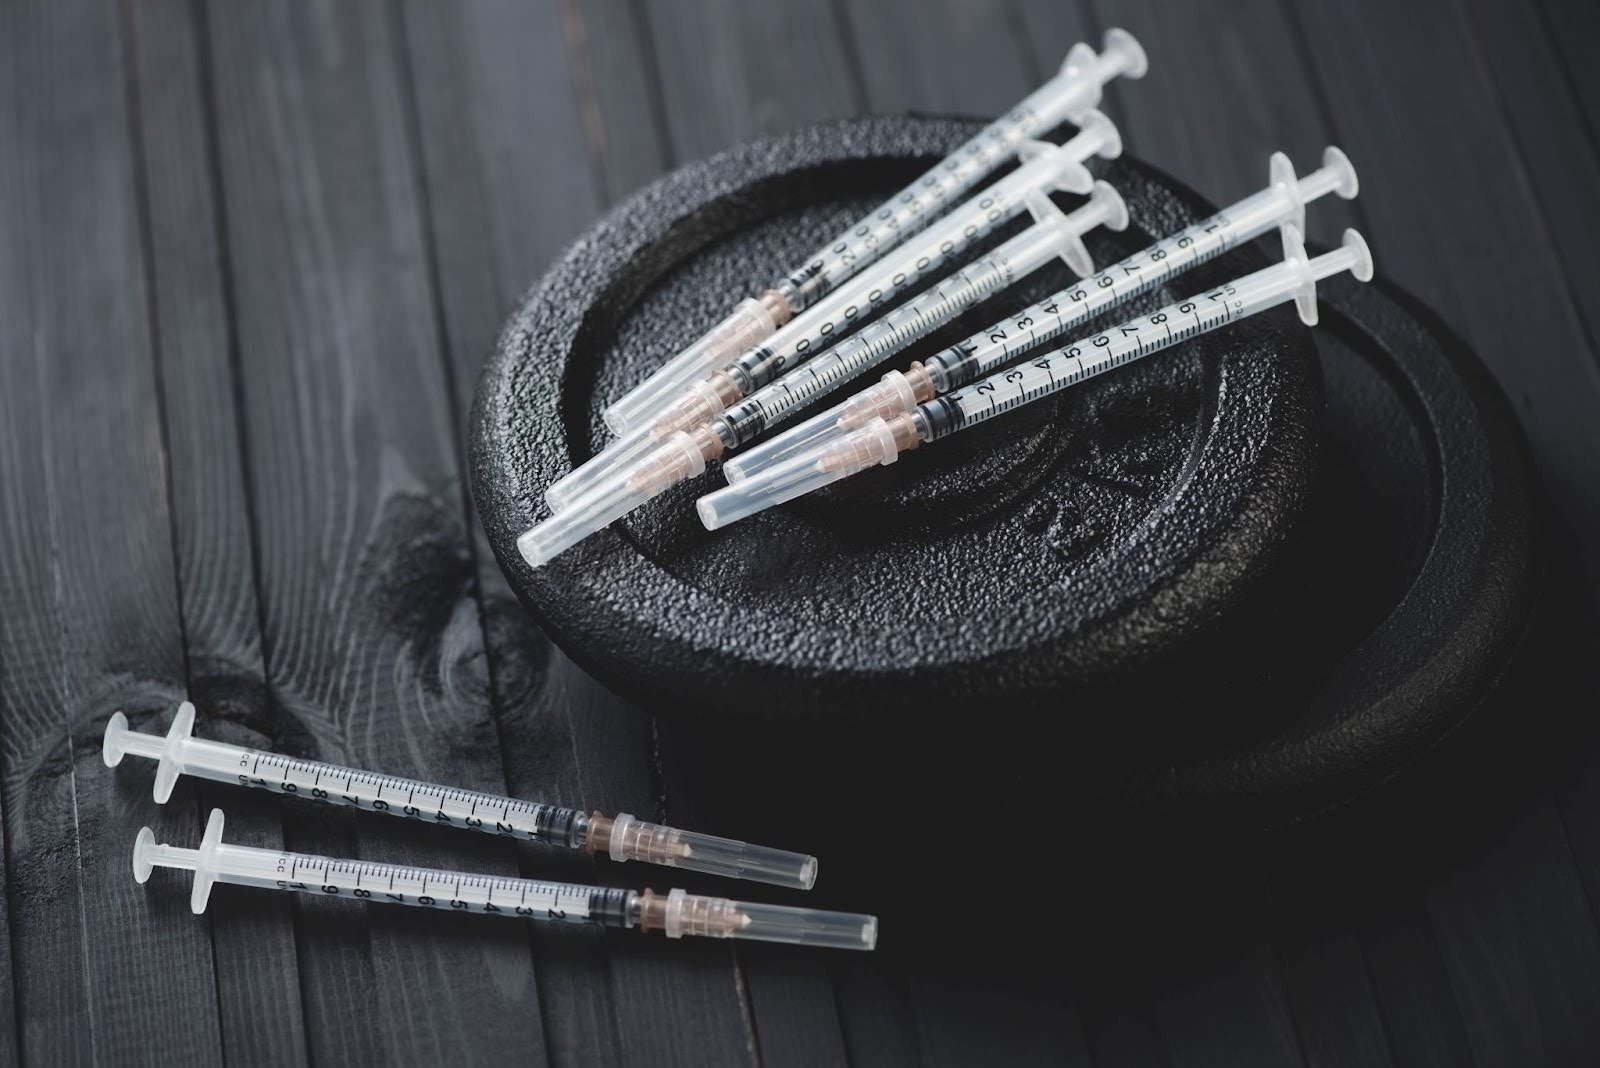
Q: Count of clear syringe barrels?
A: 7